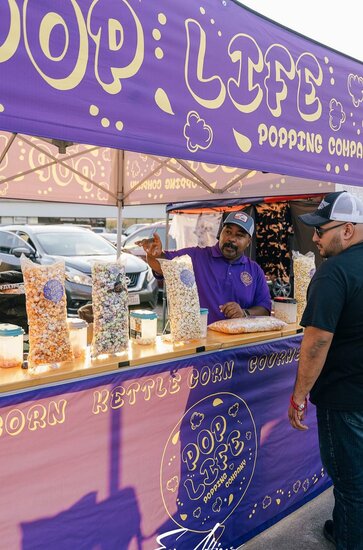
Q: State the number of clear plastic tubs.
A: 5